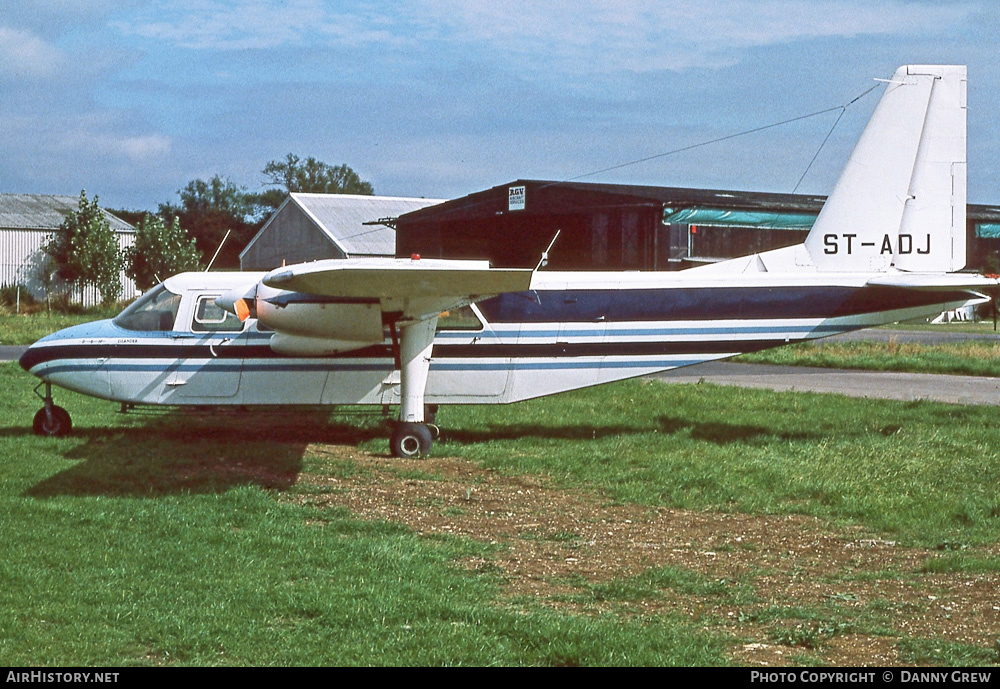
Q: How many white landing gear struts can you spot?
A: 1